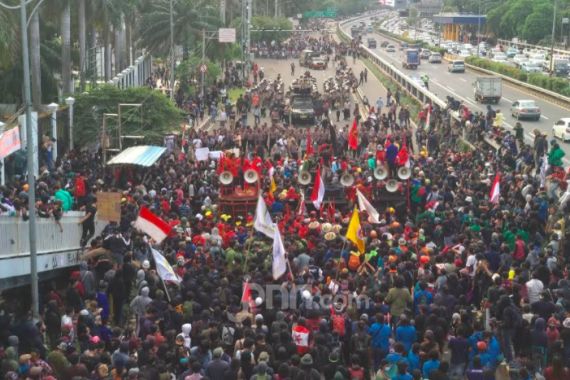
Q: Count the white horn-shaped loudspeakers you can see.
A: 7